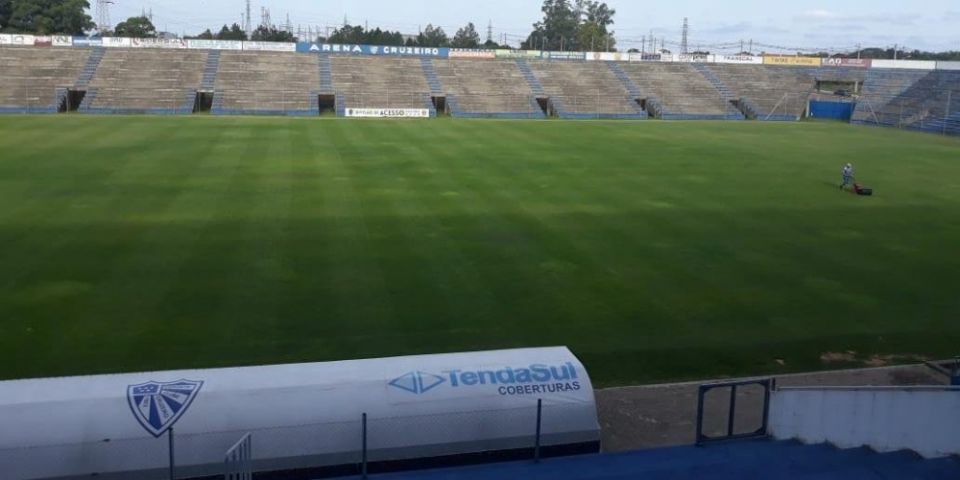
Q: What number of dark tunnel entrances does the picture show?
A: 7